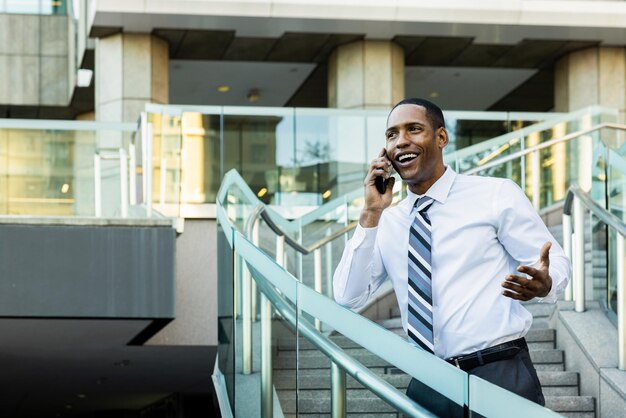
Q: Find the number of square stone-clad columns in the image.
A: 3